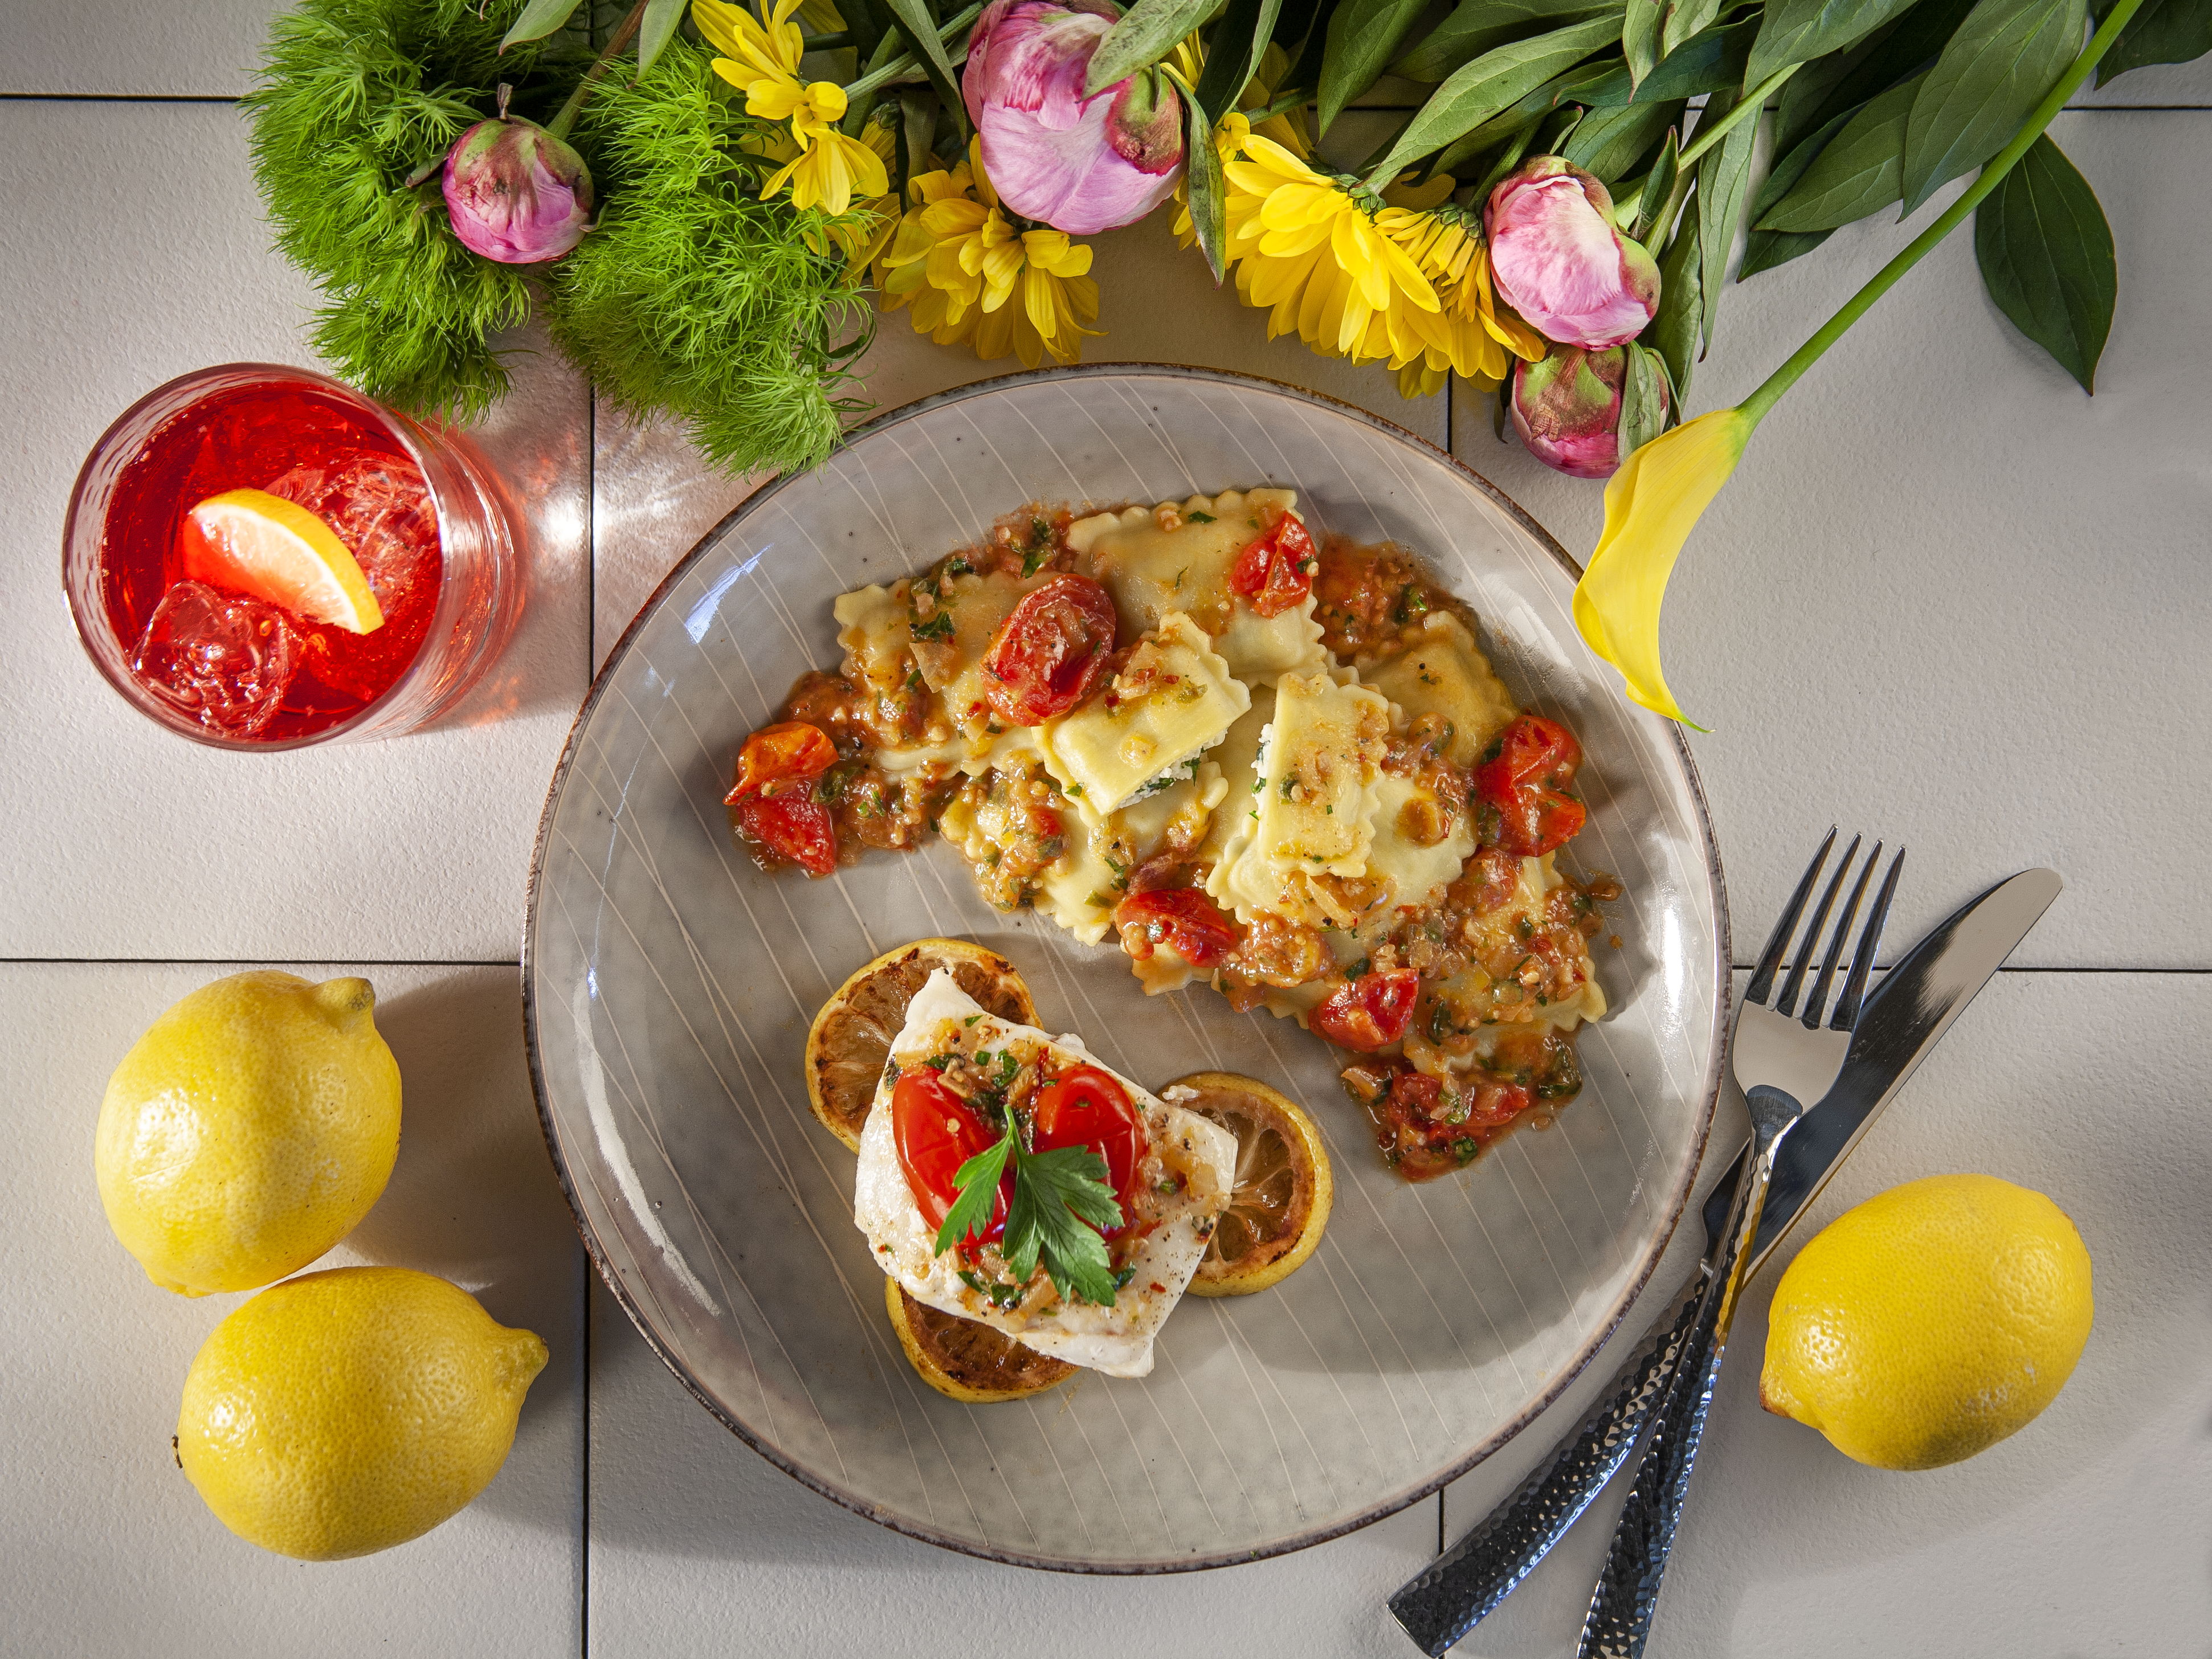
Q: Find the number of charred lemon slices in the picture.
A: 3